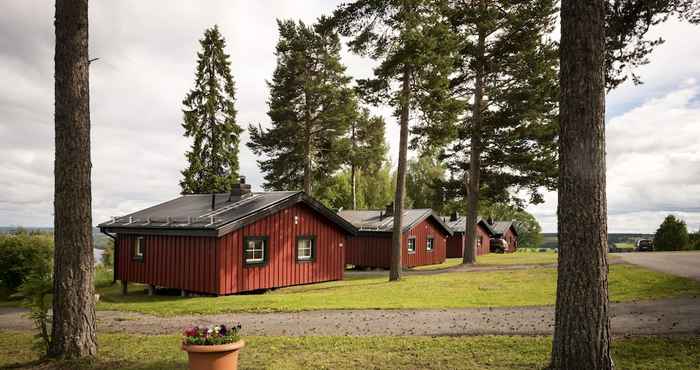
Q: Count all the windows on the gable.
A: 2